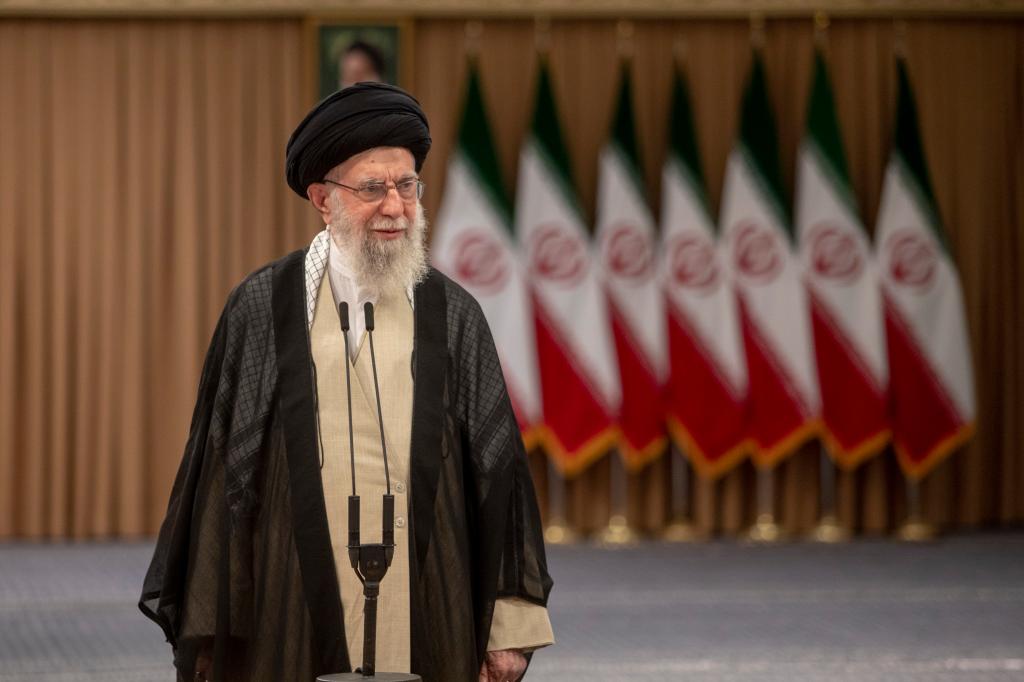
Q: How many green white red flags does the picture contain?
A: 7